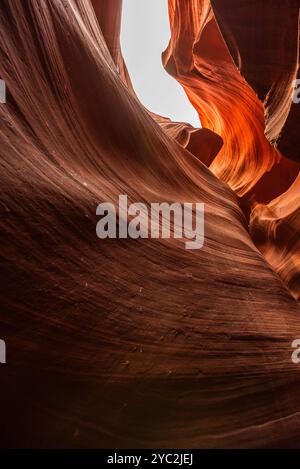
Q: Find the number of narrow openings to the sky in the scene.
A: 1